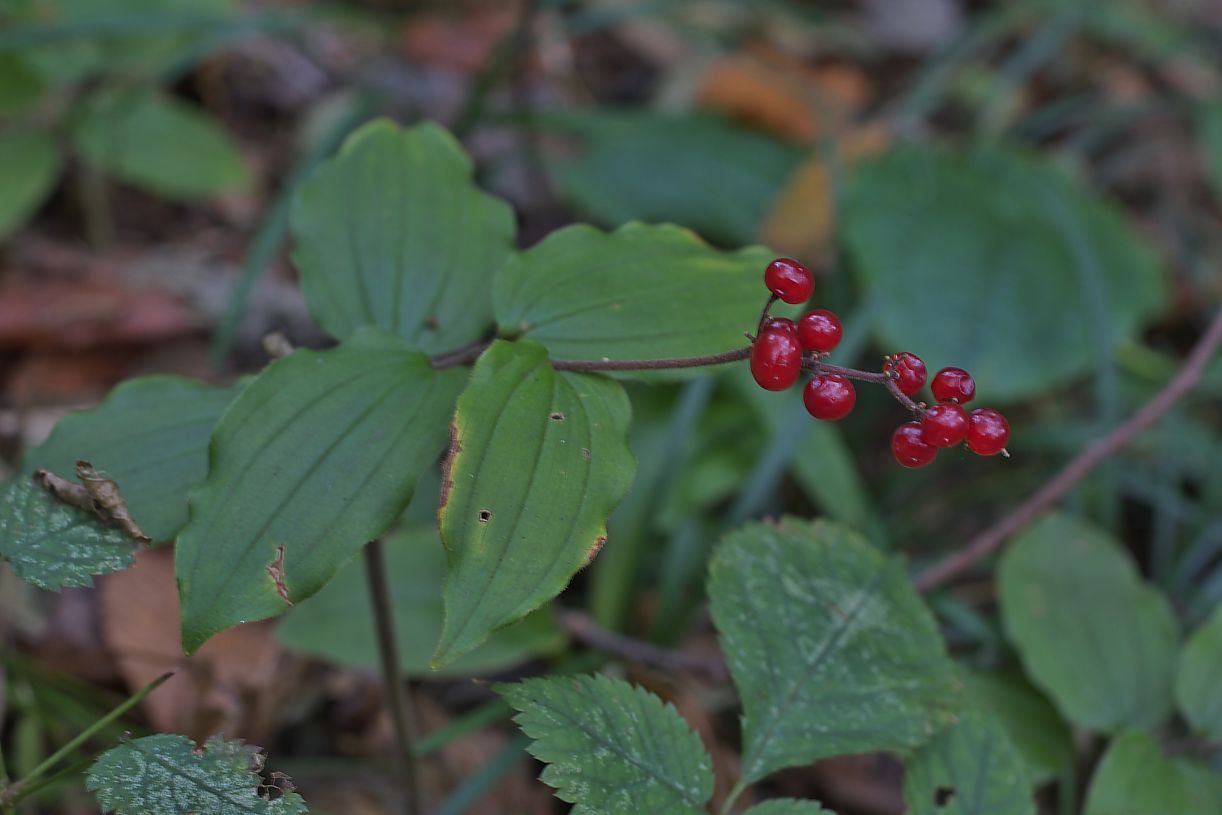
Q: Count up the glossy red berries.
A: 10